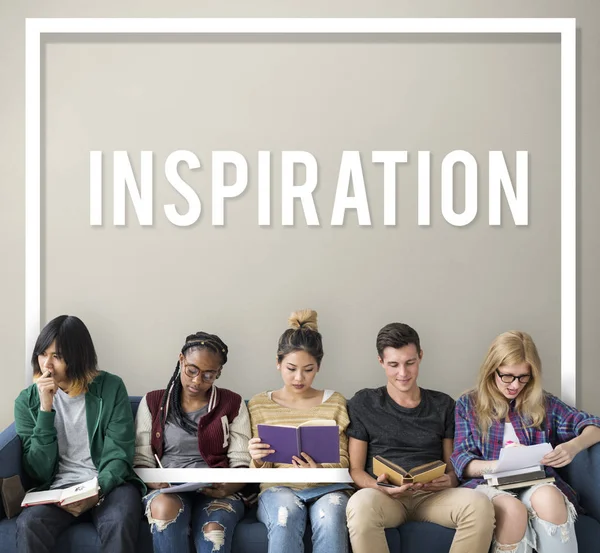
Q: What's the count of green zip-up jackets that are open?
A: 1